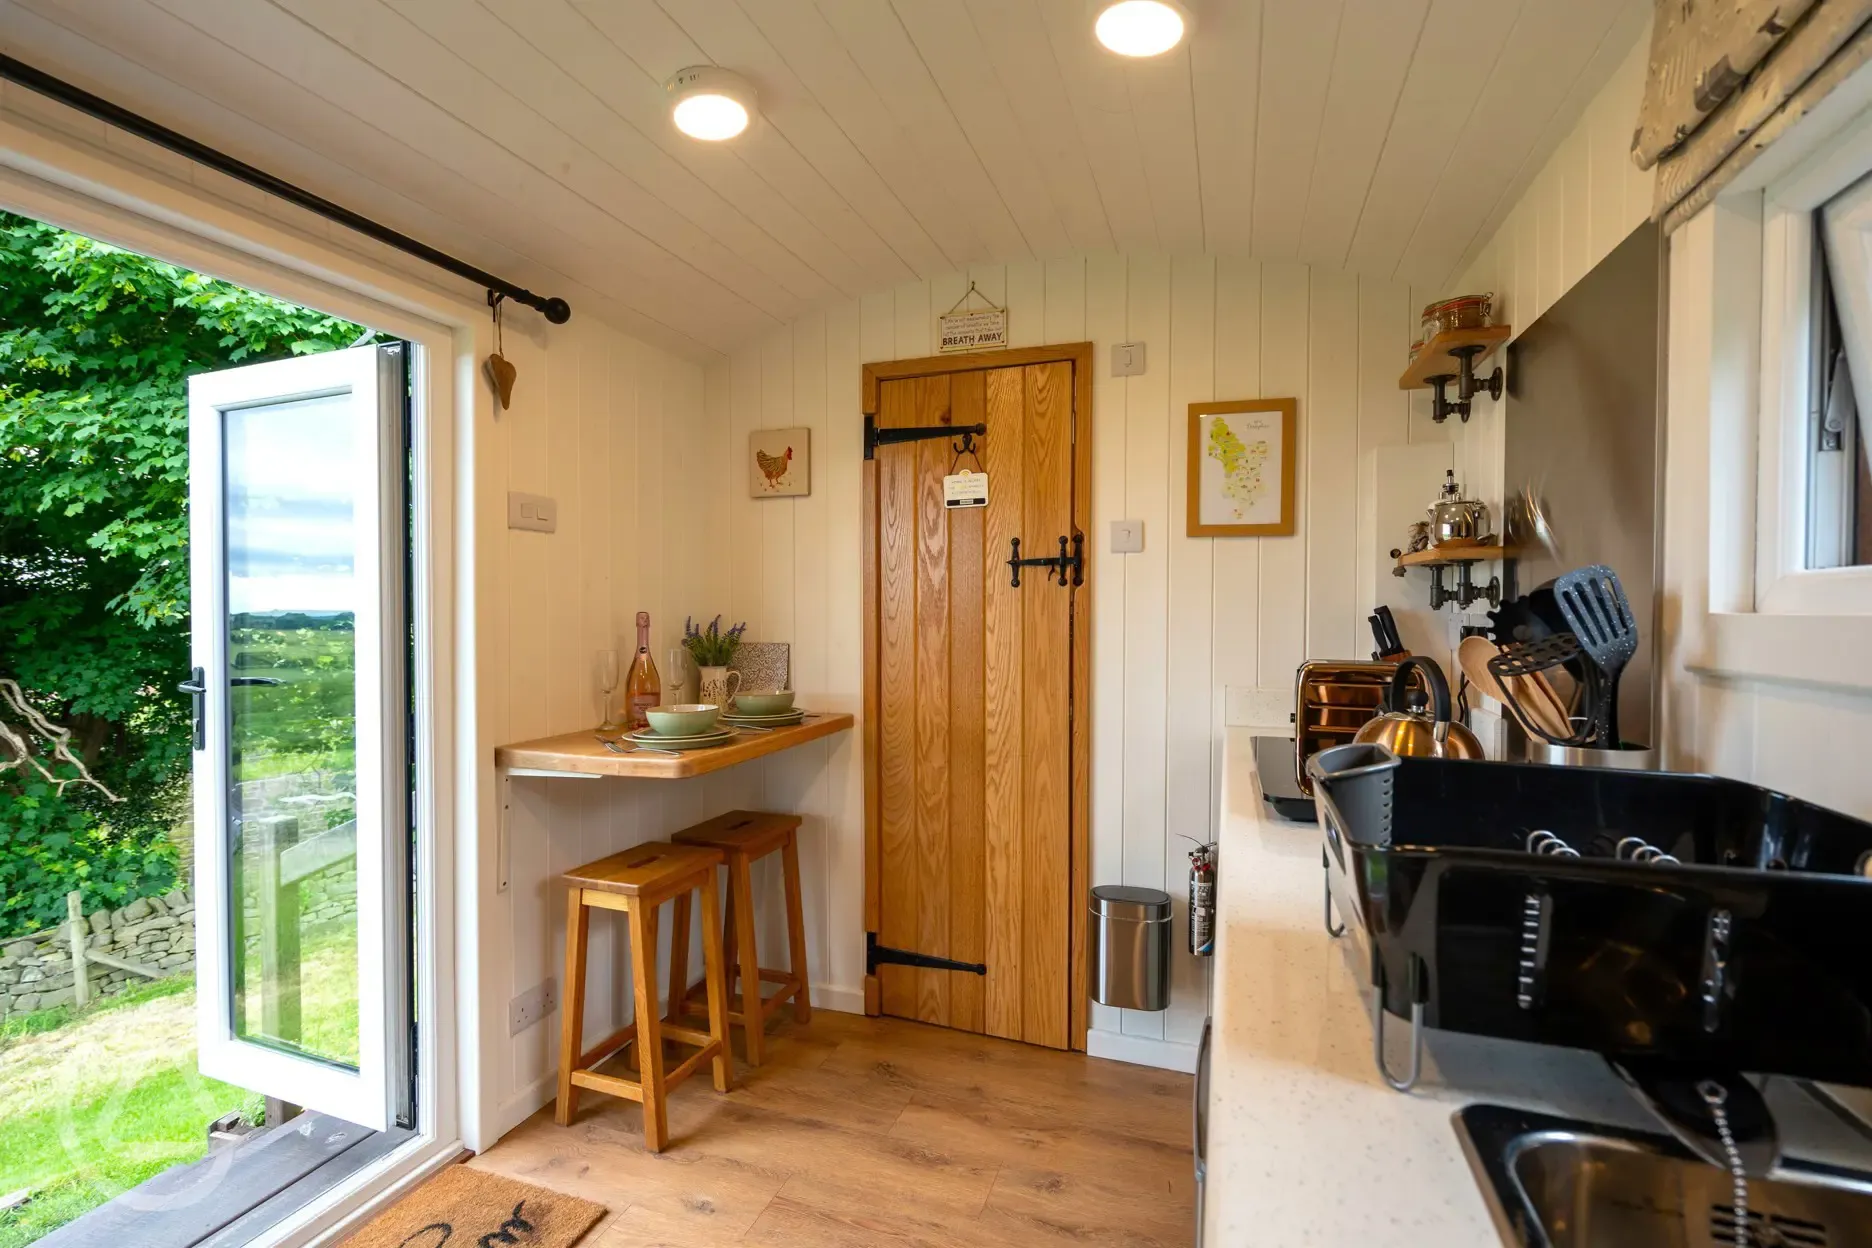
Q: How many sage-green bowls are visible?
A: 2